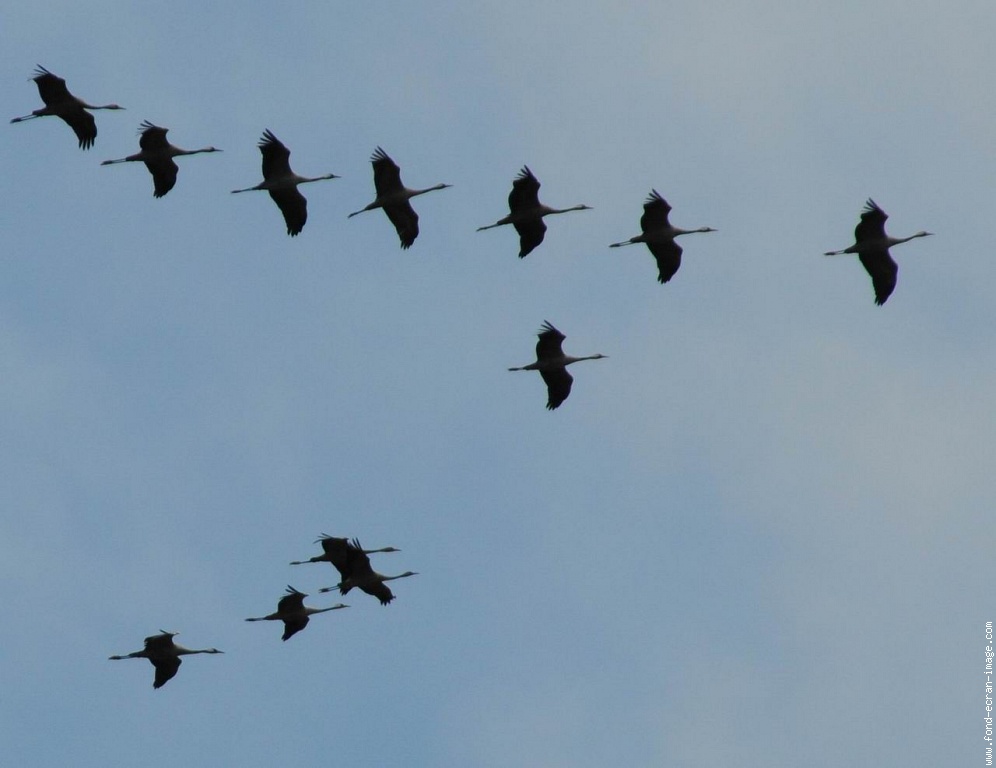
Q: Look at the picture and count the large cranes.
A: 12